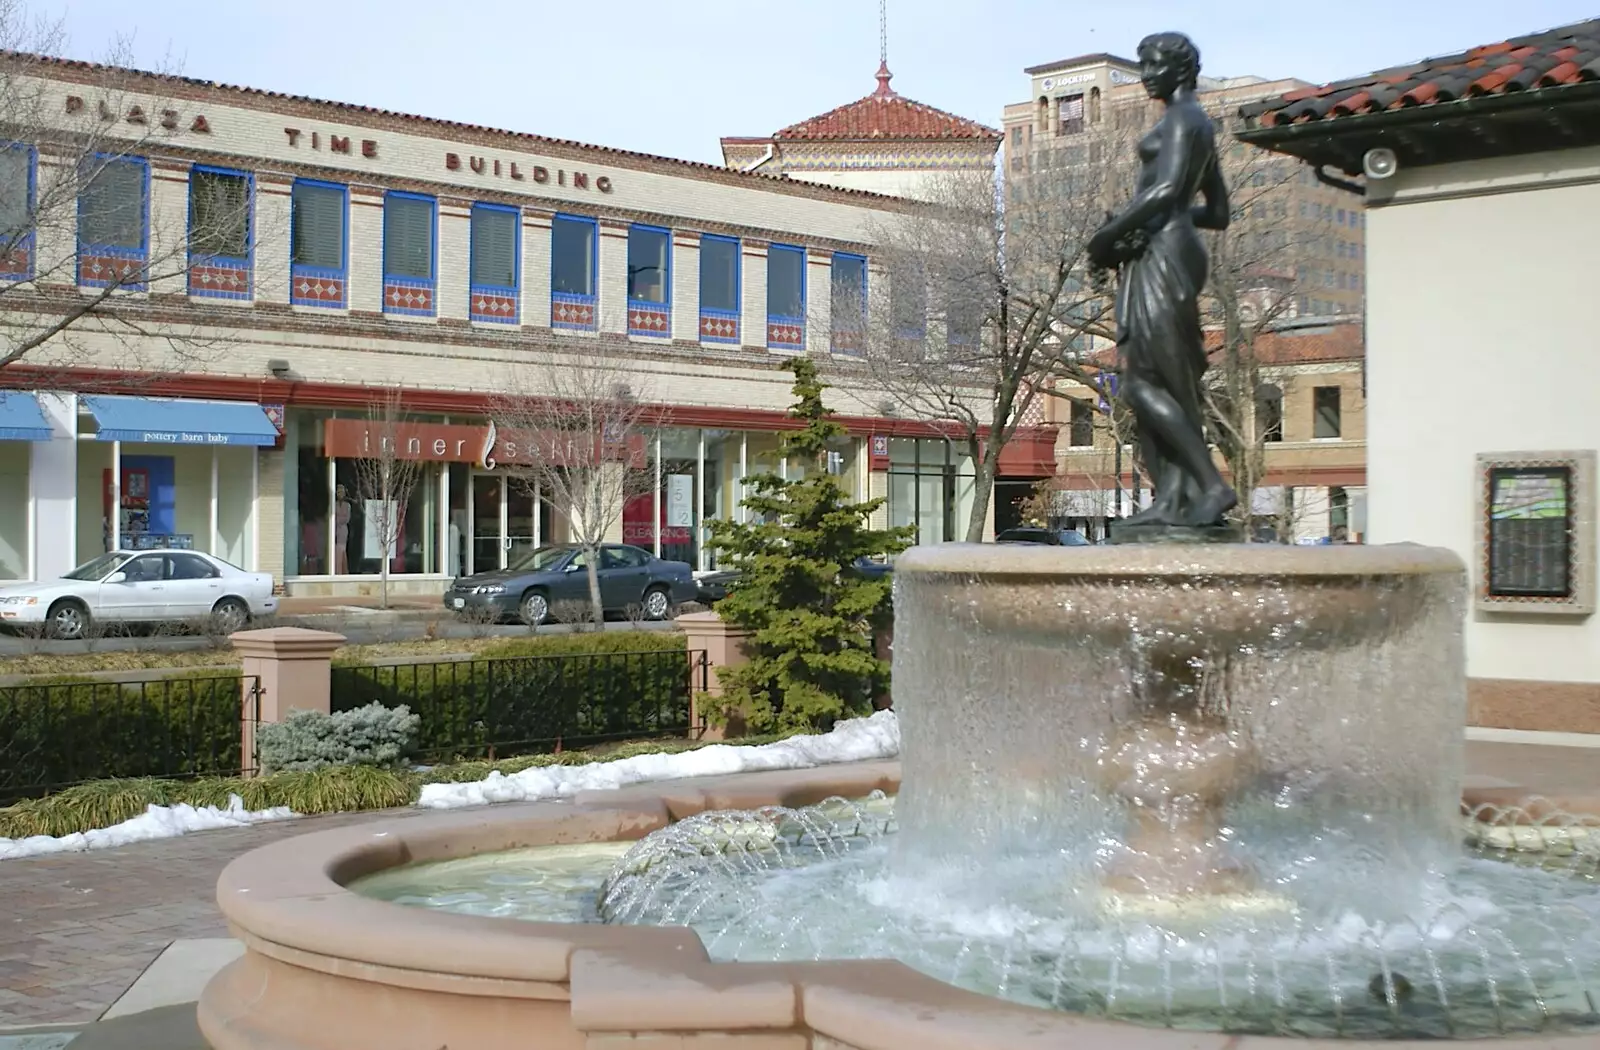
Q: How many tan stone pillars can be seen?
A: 2